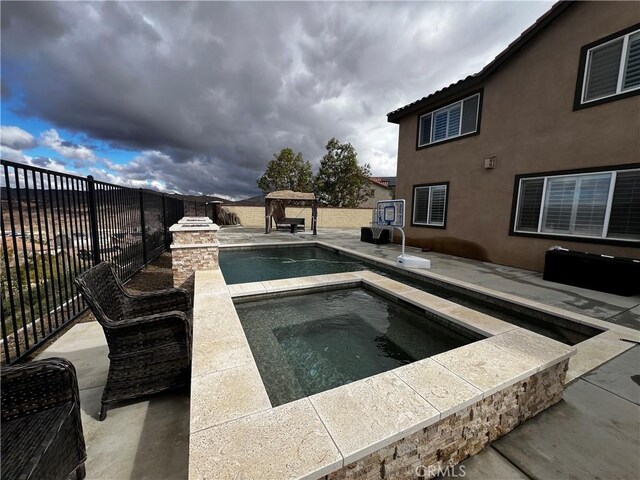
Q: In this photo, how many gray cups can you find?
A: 0